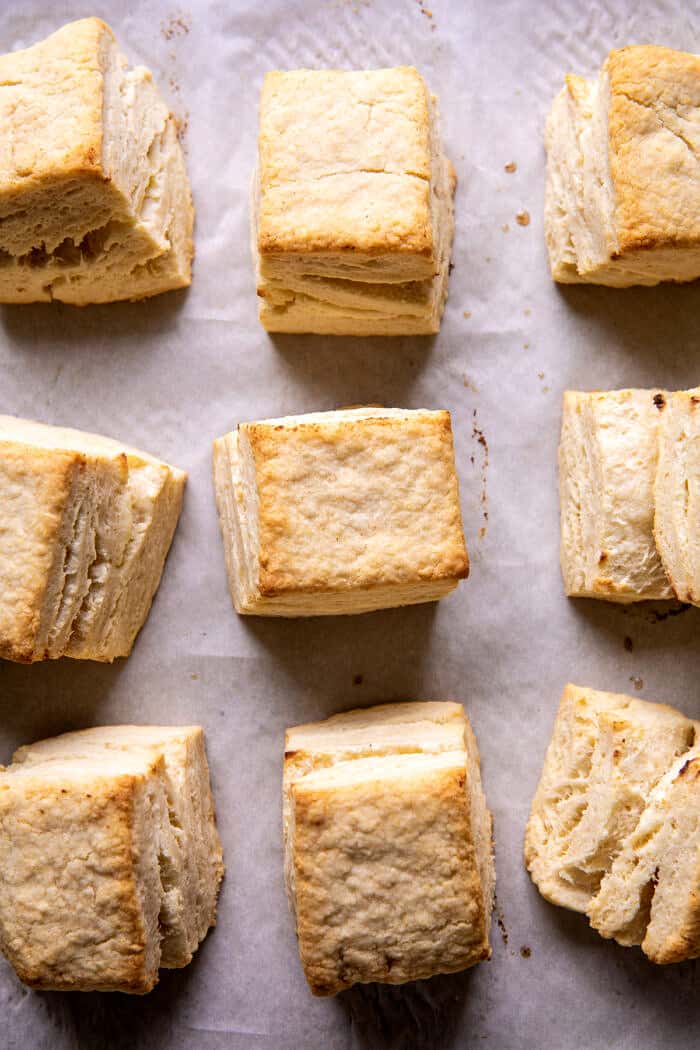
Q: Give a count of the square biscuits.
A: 9